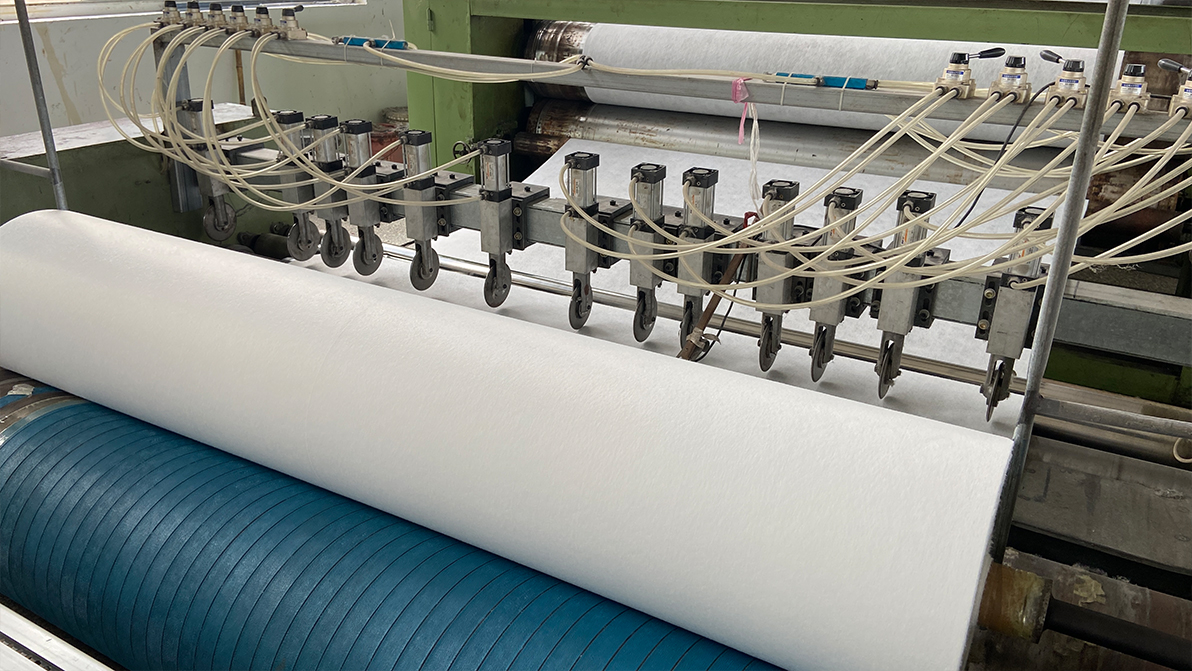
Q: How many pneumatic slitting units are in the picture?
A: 13